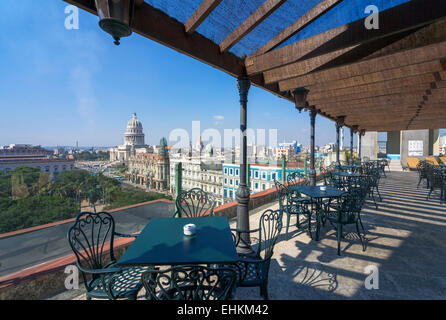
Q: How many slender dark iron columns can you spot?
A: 5